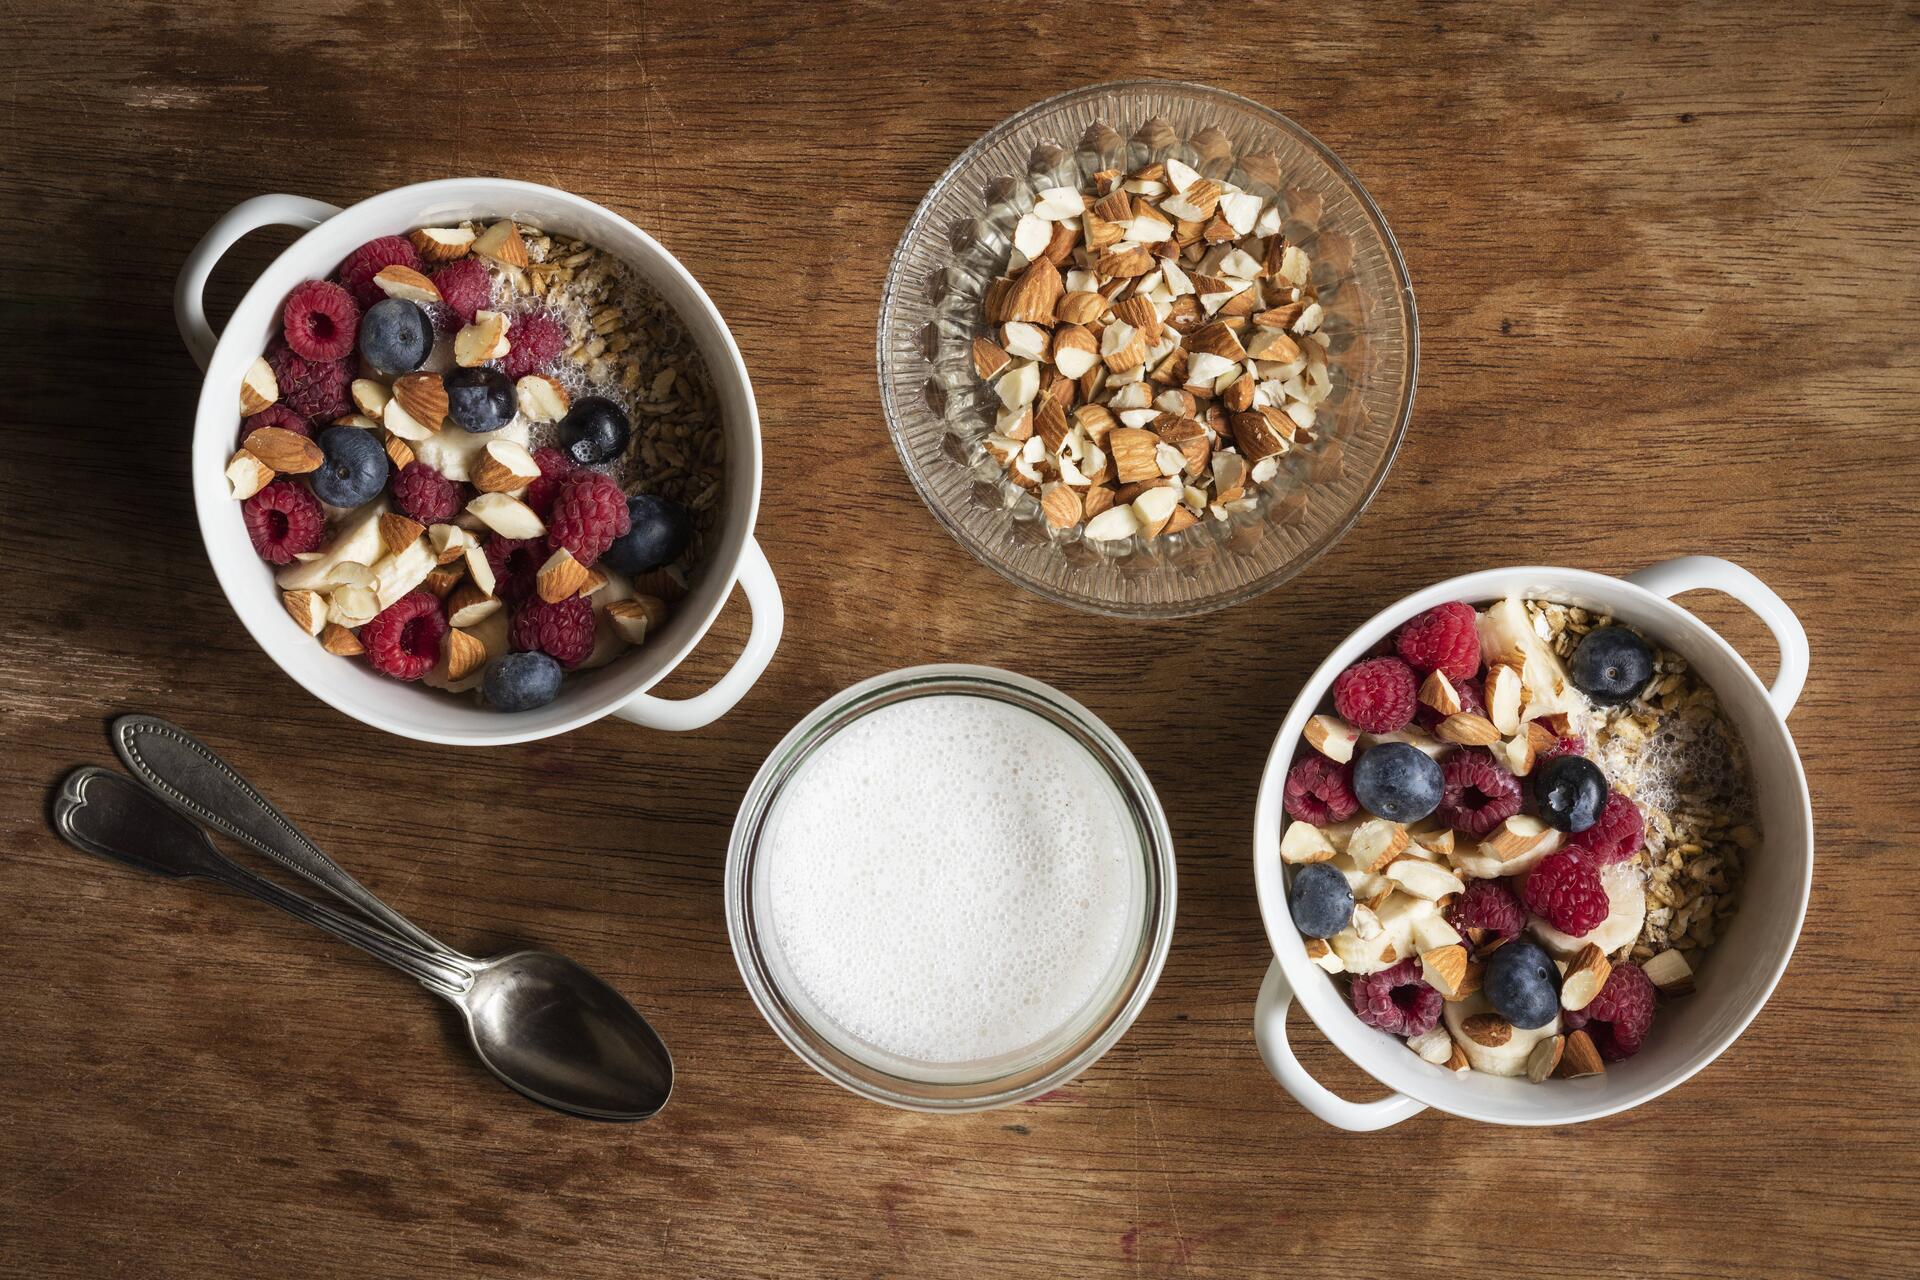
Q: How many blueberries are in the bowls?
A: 11